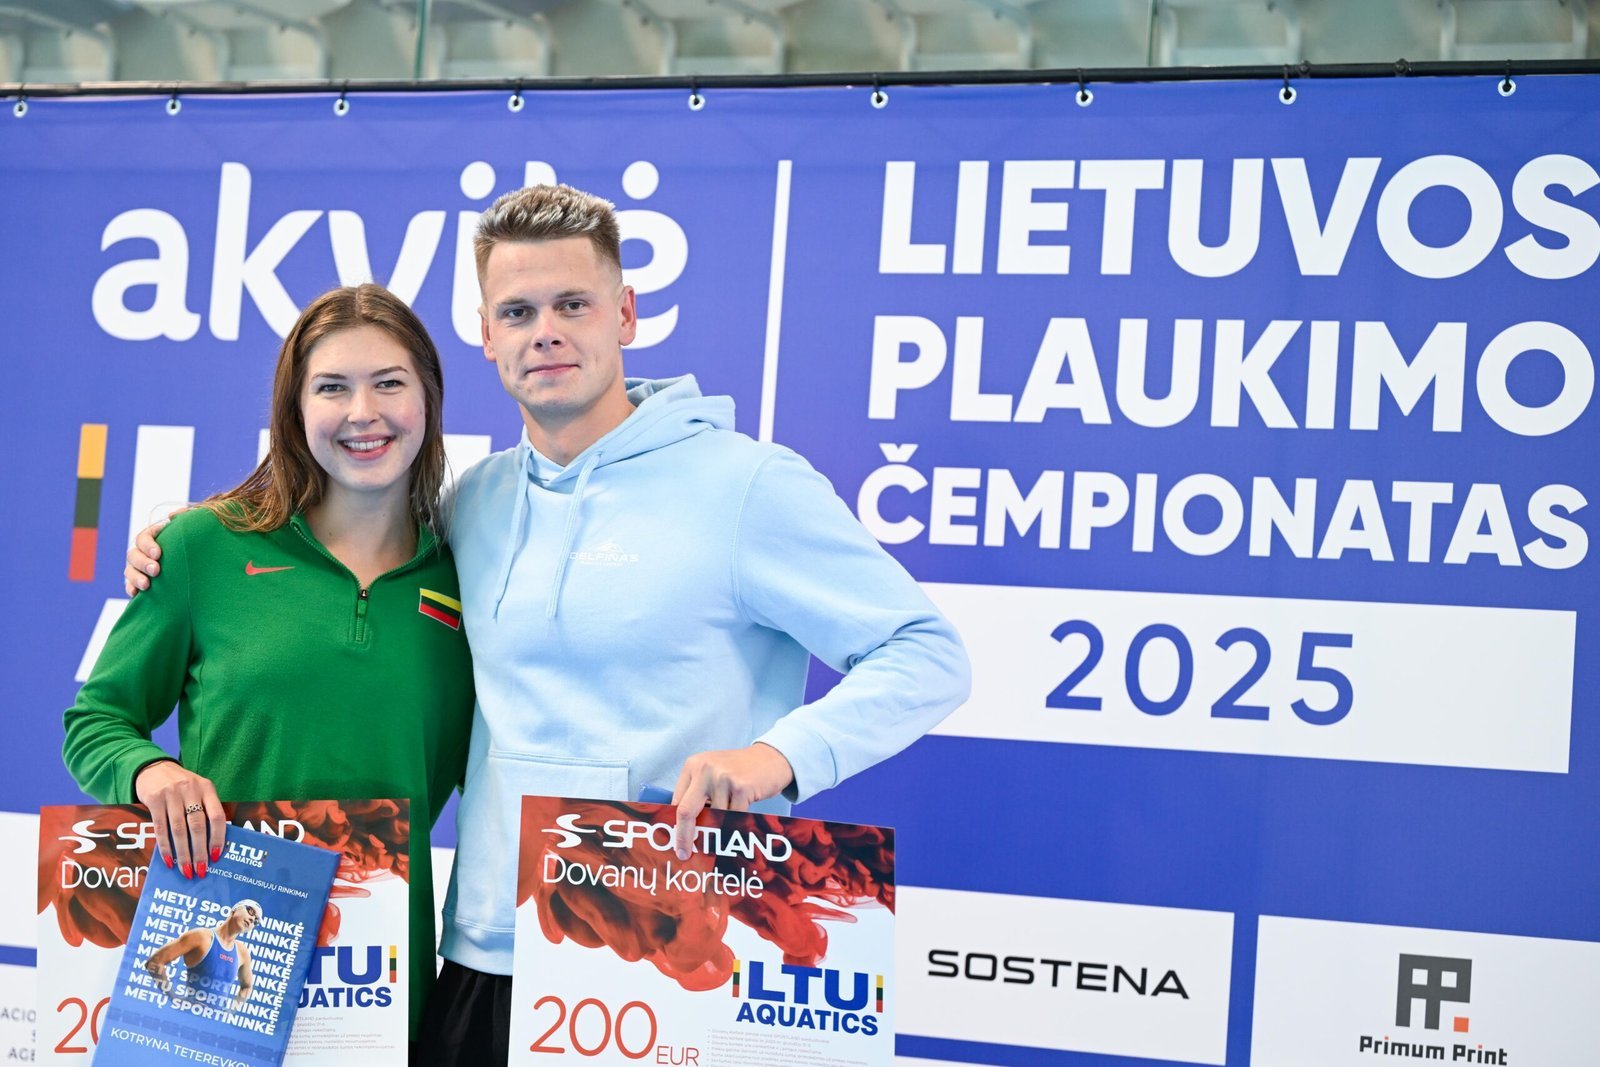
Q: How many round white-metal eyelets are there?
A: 9